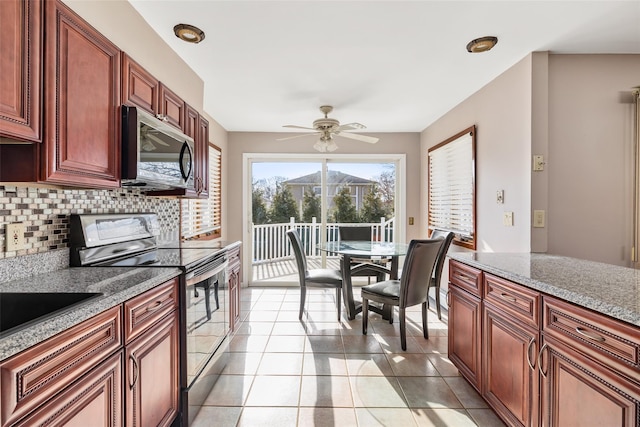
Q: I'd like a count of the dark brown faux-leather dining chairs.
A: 4